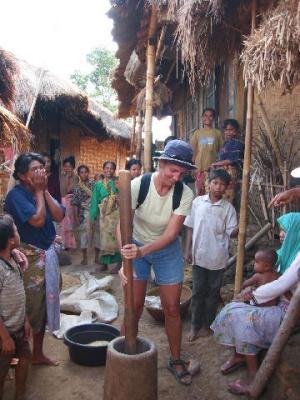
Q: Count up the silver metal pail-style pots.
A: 0